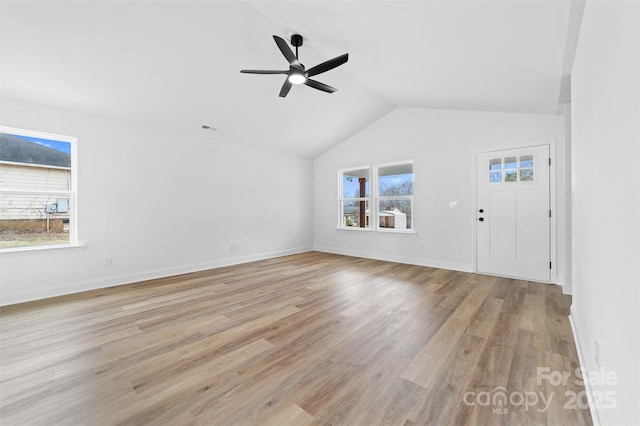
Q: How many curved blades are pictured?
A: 5